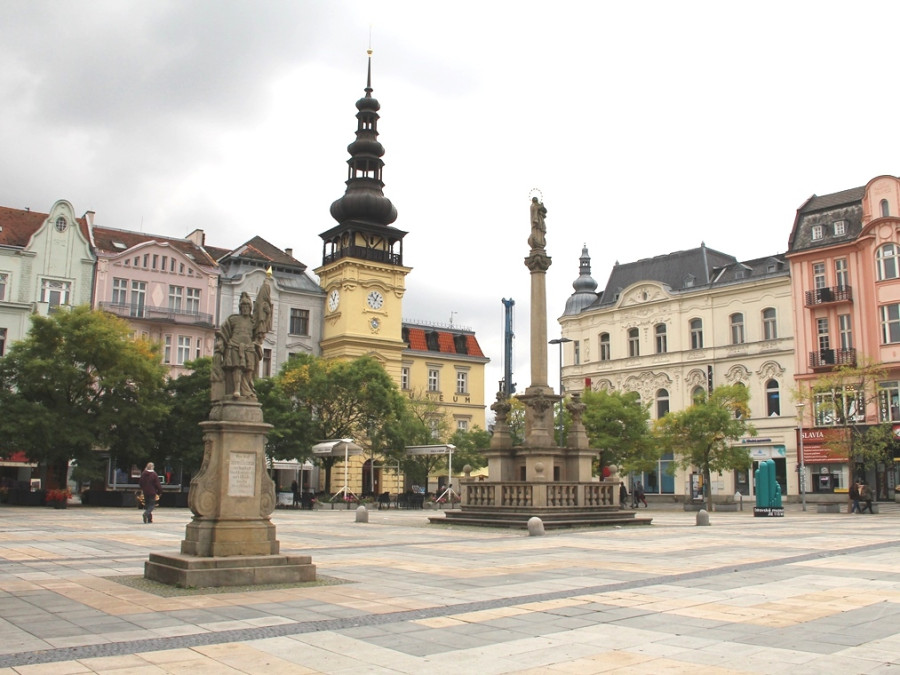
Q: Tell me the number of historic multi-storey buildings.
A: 6